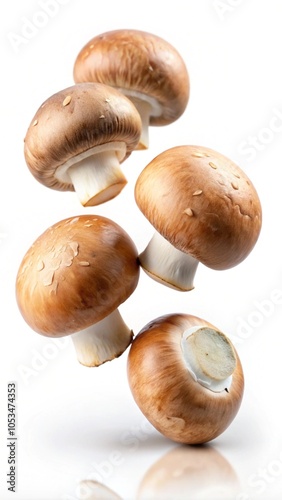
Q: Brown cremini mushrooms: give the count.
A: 5